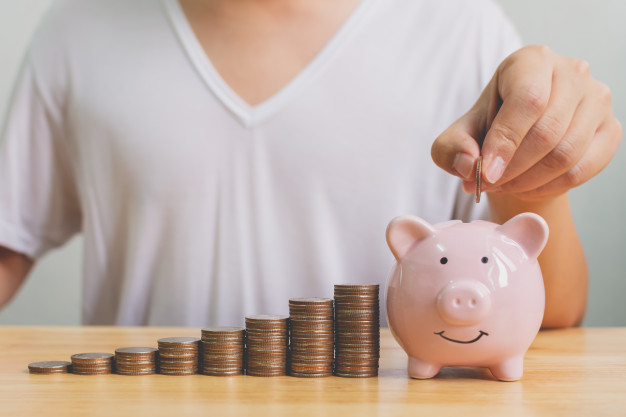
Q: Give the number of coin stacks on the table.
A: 8